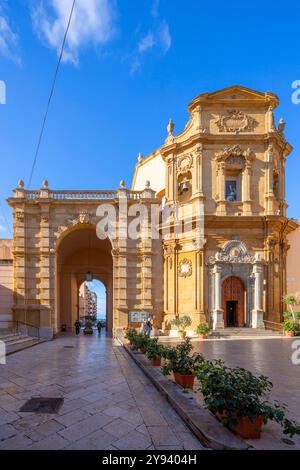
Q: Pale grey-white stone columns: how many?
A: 2